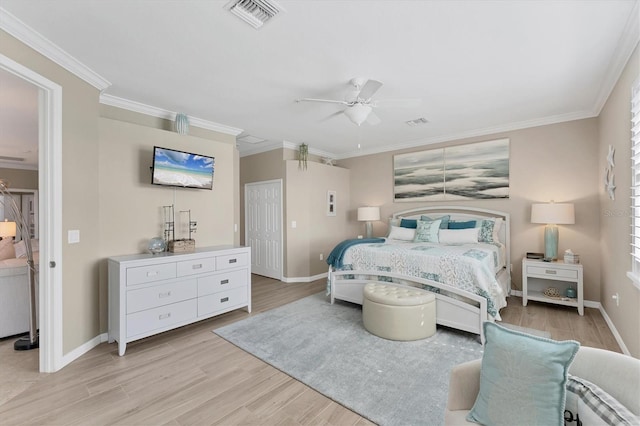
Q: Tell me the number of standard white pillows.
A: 2